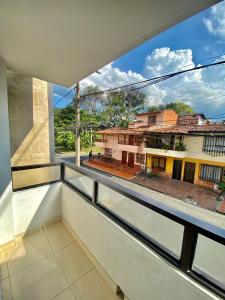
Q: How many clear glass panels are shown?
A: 4